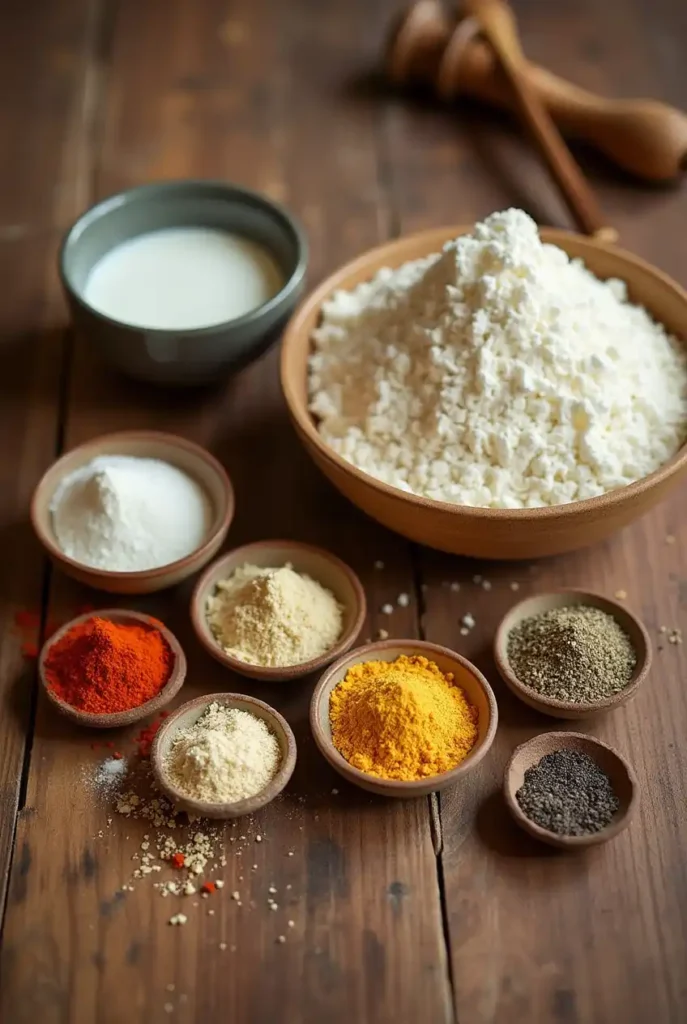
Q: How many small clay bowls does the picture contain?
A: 7